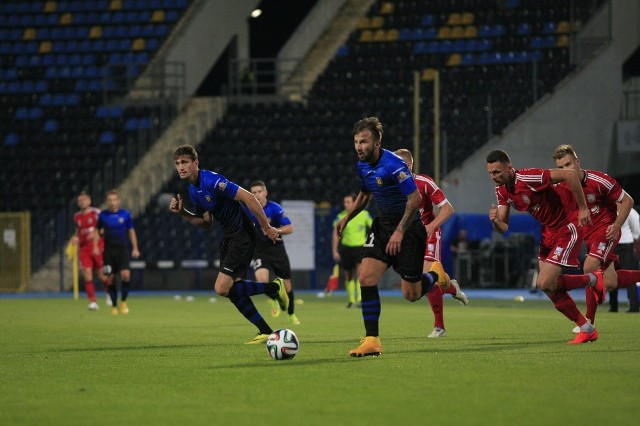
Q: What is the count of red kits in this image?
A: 4